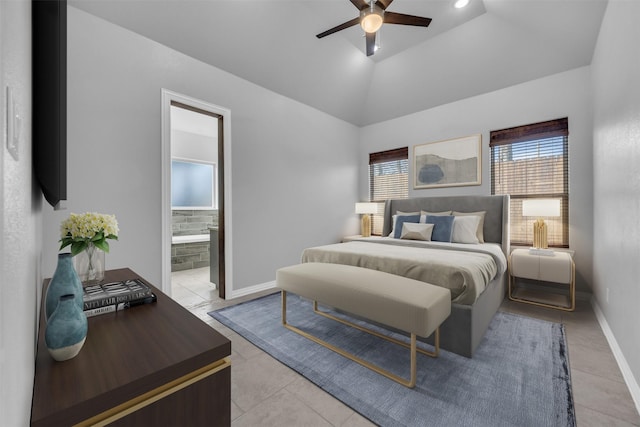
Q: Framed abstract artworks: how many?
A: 1